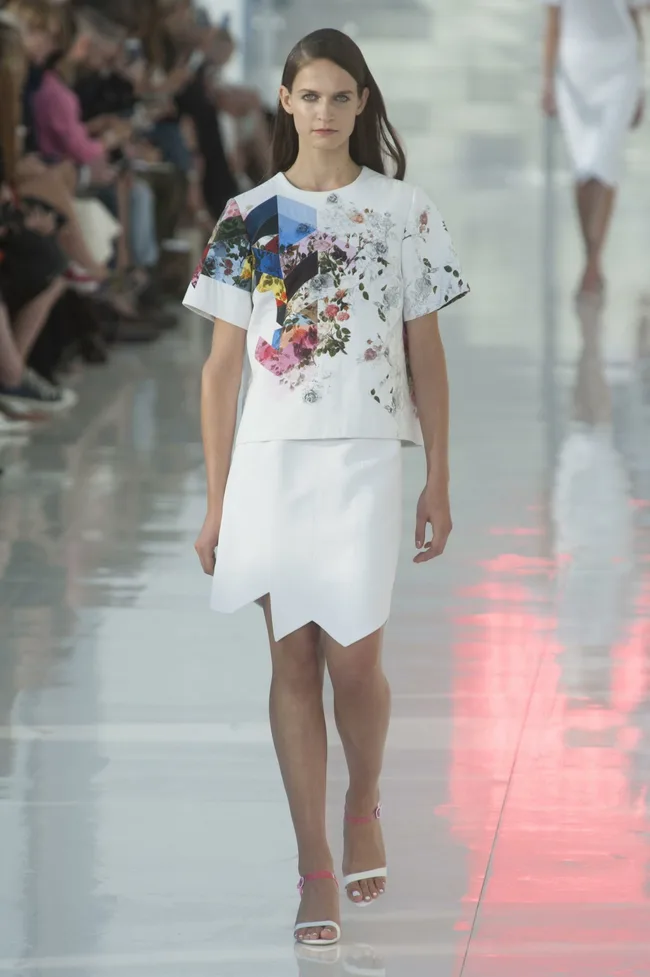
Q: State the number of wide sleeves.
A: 2